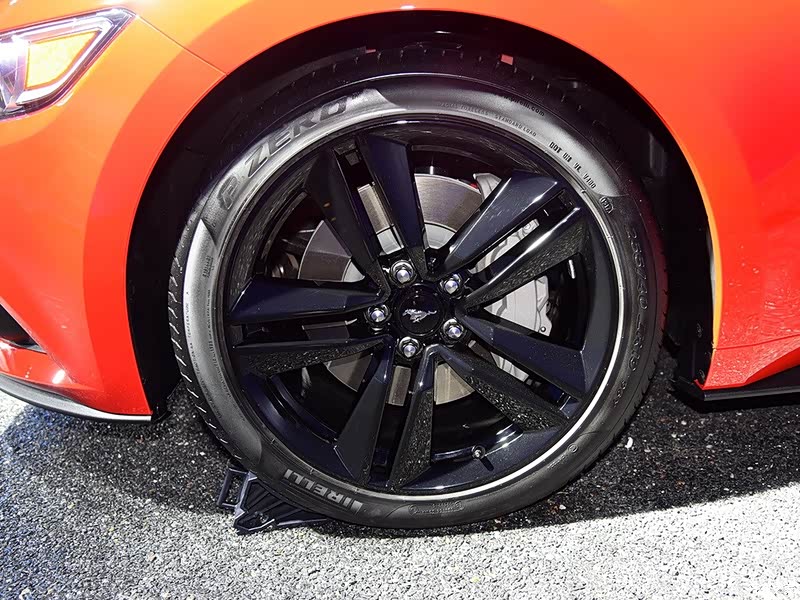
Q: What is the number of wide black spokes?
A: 10